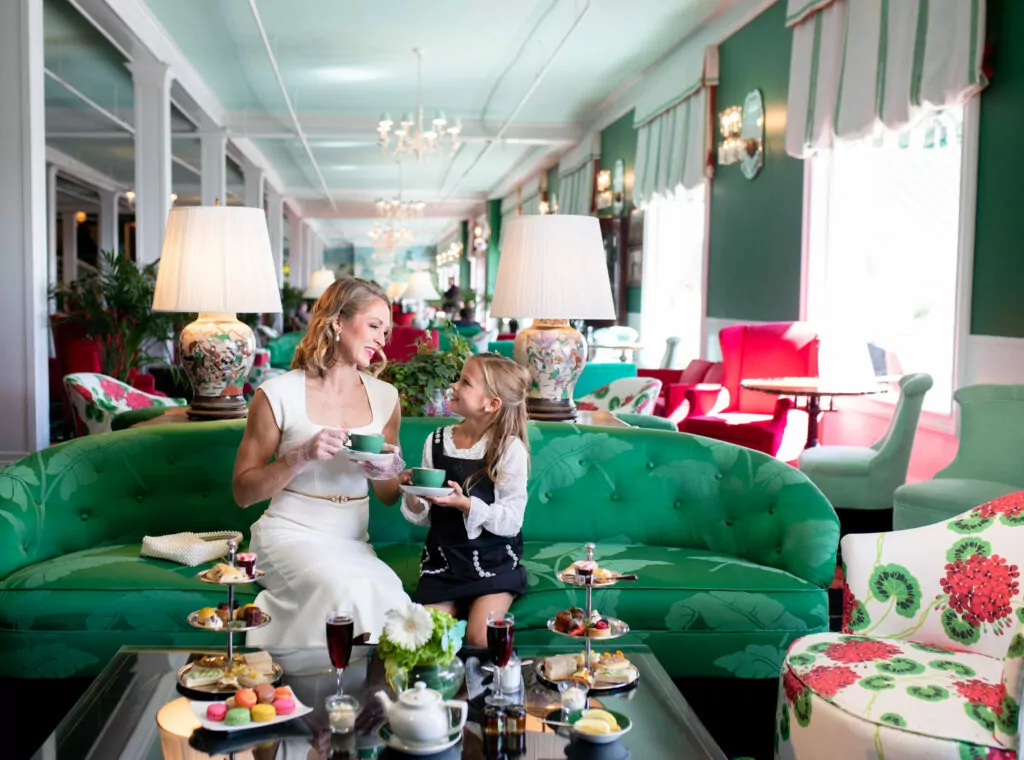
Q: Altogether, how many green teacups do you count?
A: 2